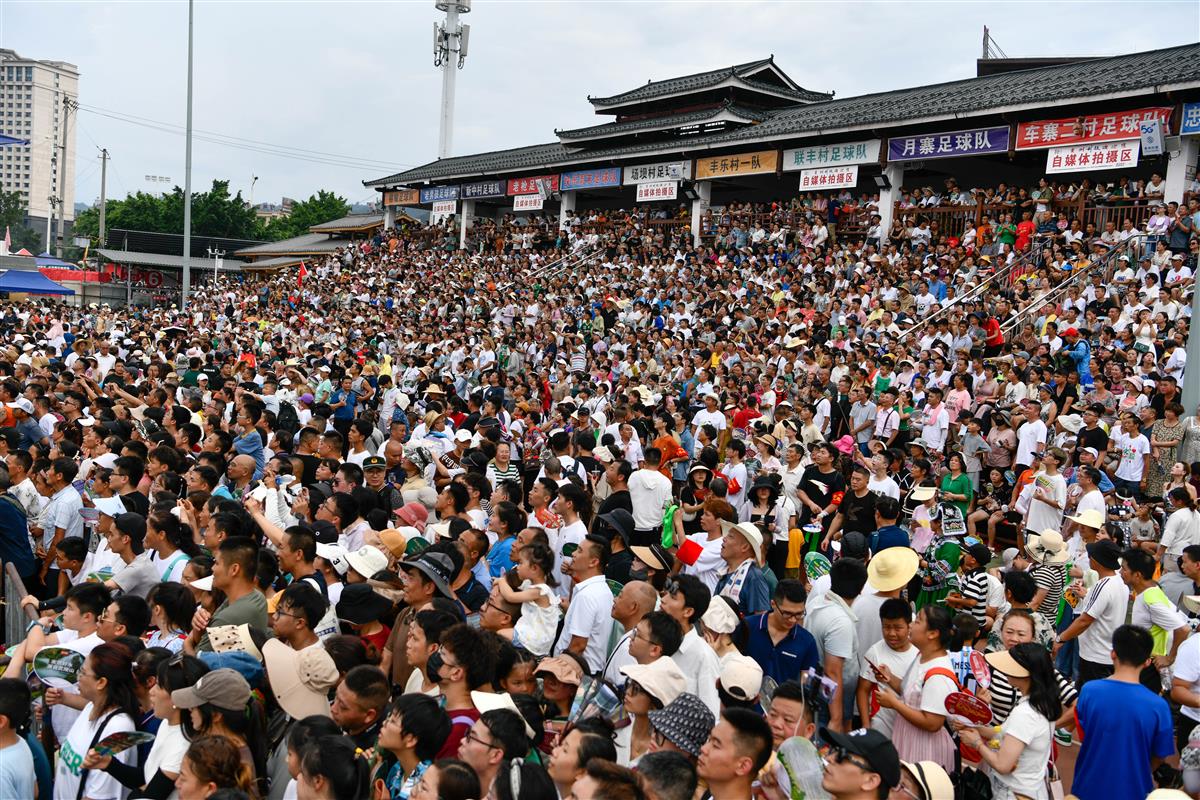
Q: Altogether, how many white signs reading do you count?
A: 5